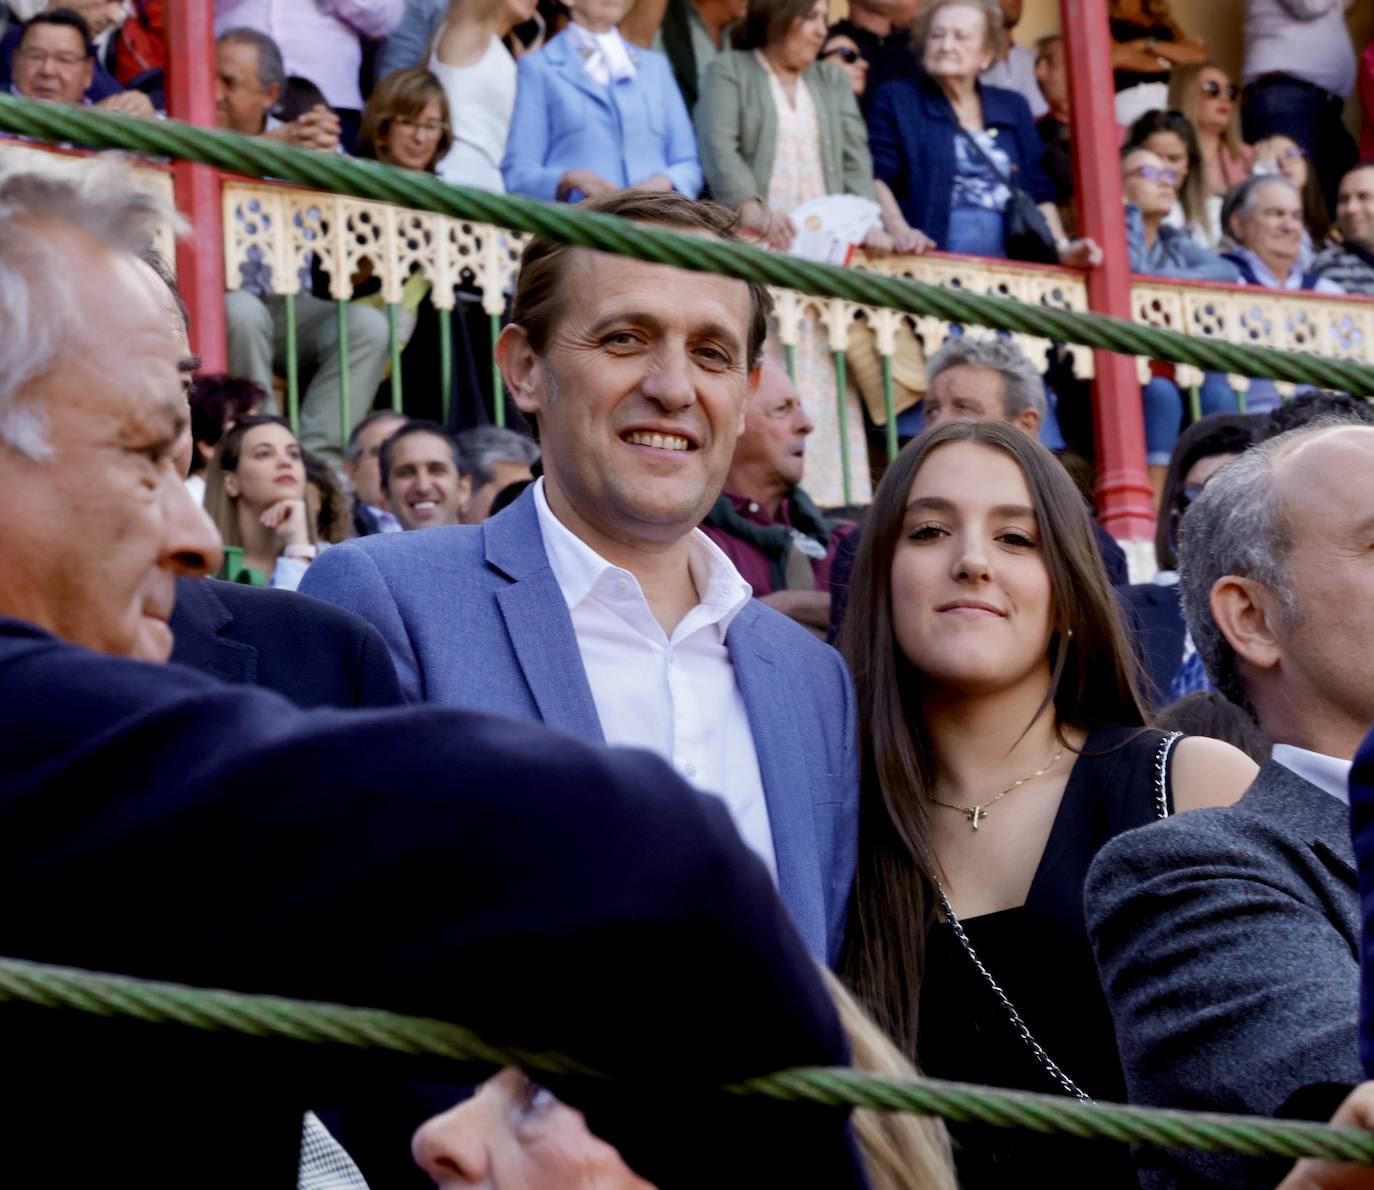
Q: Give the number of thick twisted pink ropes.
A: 0